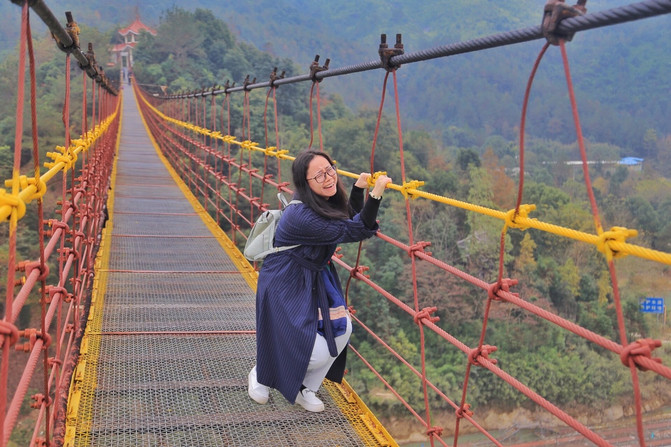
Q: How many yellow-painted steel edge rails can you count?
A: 2